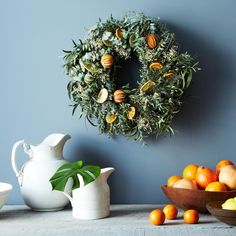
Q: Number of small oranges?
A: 3